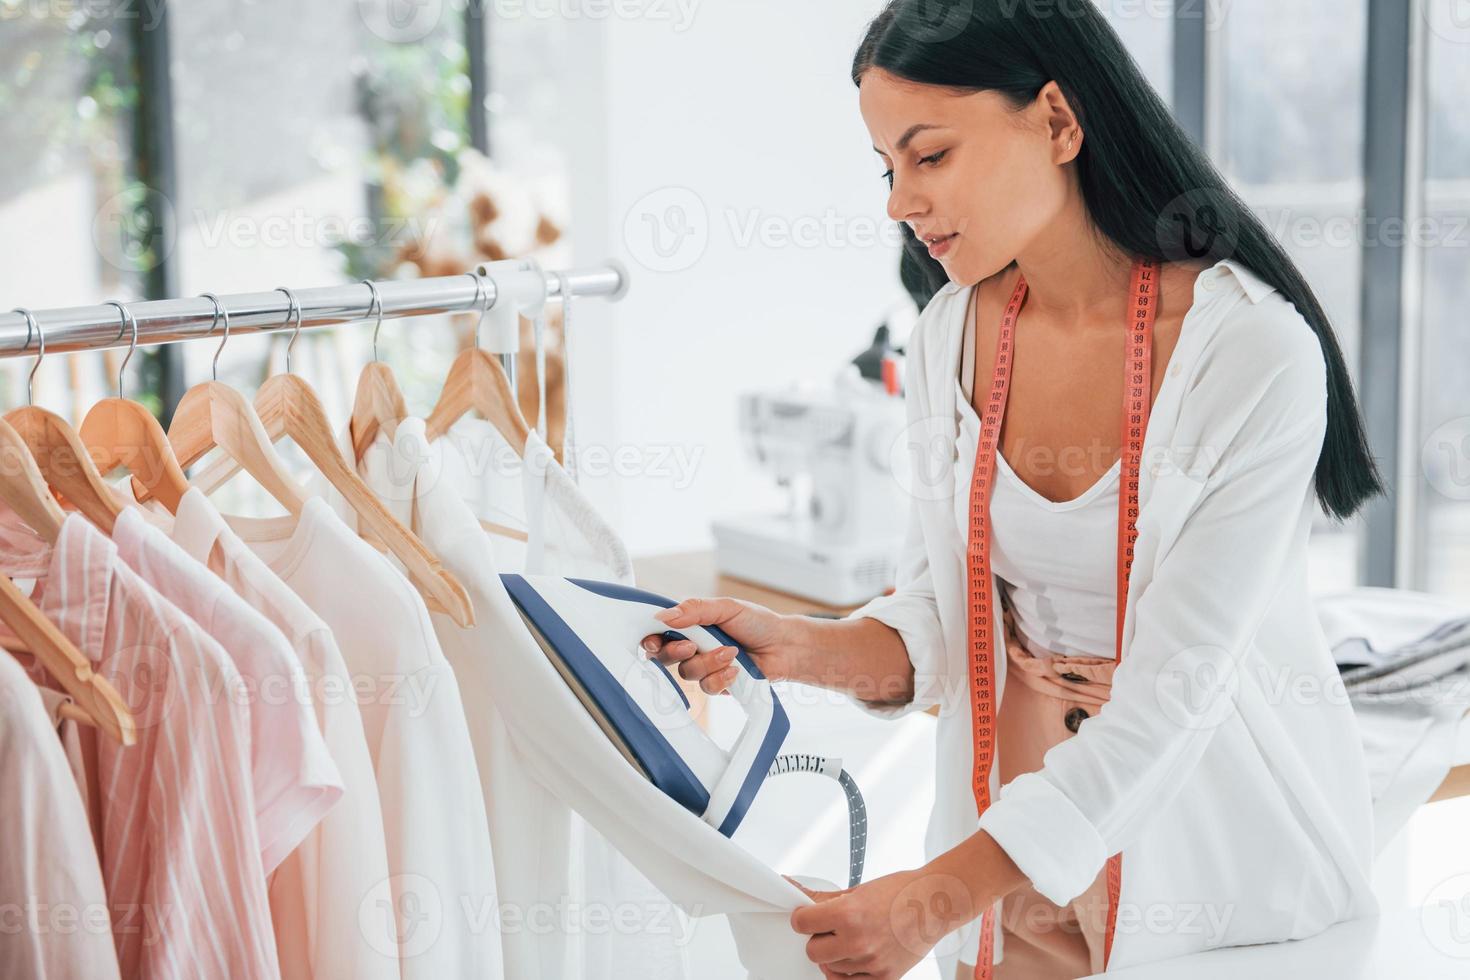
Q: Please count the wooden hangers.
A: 8